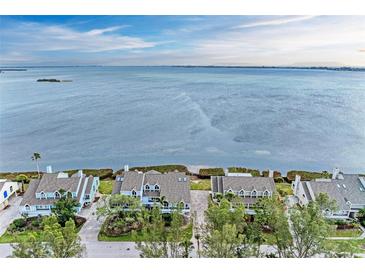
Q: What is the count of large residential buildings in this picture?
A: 4